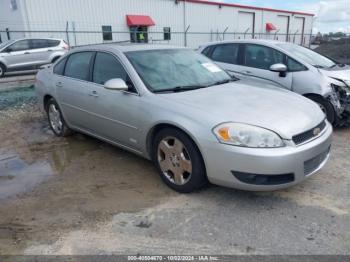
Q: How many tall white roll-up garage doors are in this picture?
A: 3